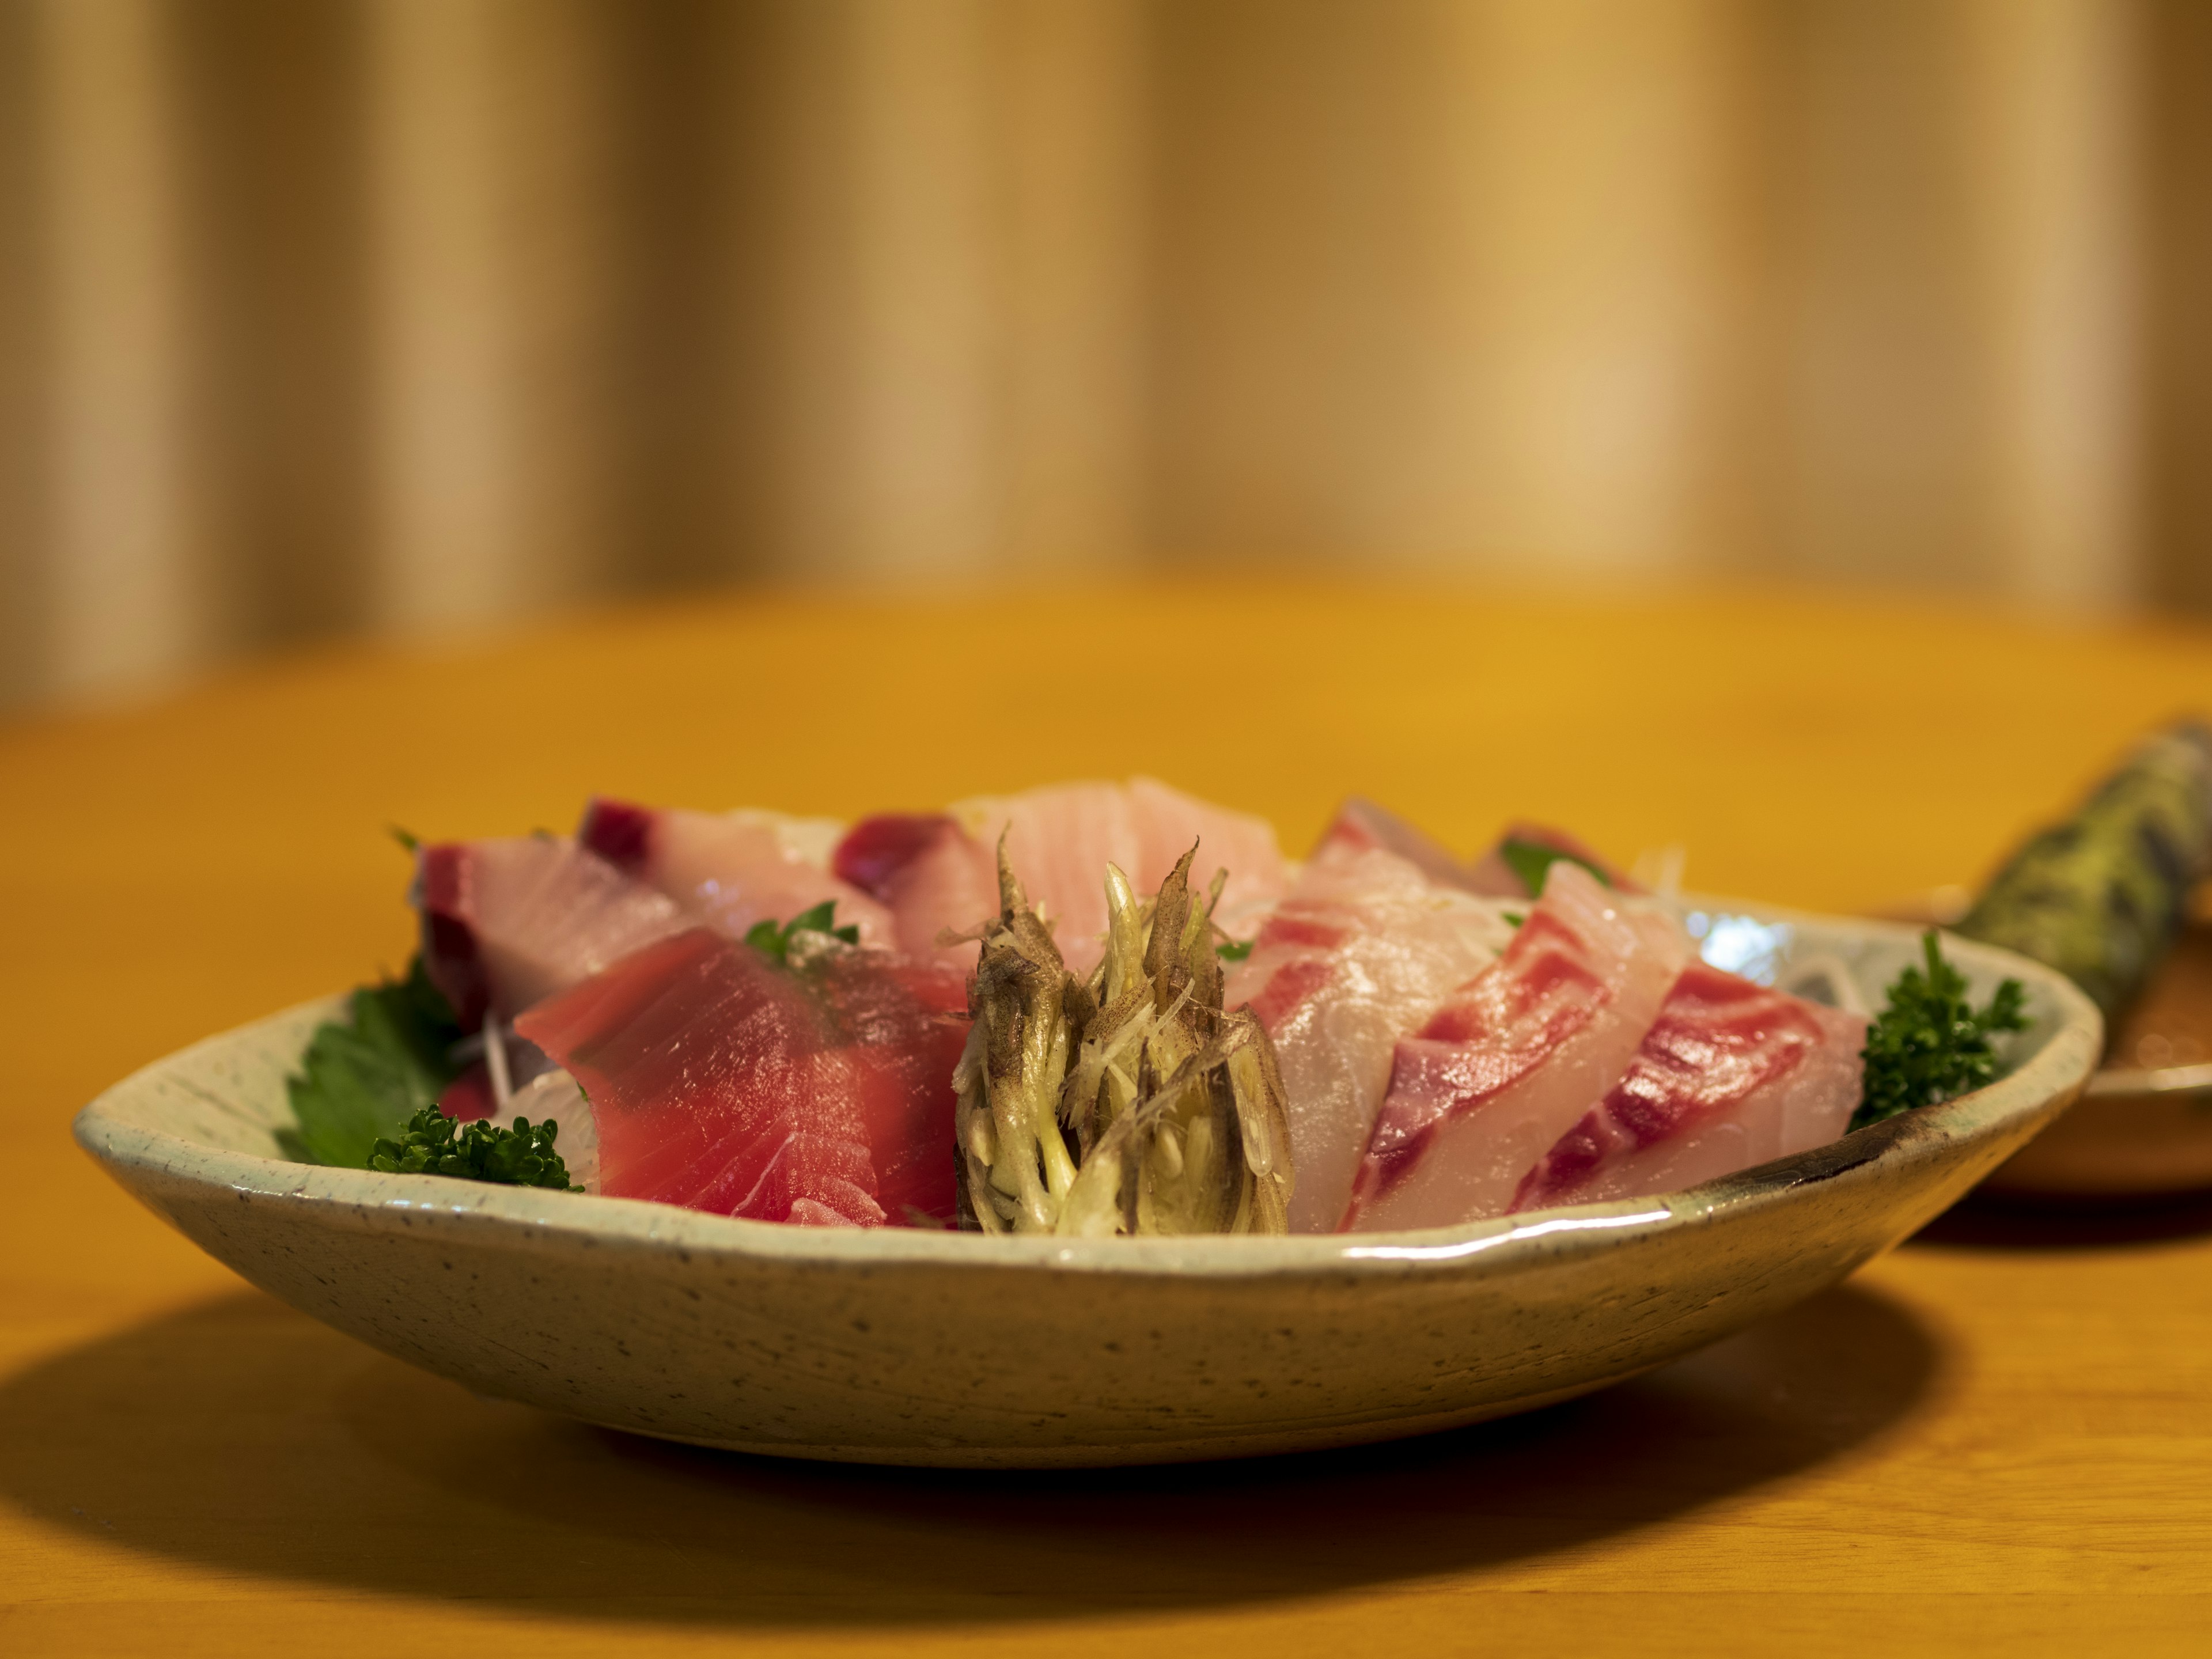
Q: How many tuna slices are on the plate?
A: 2